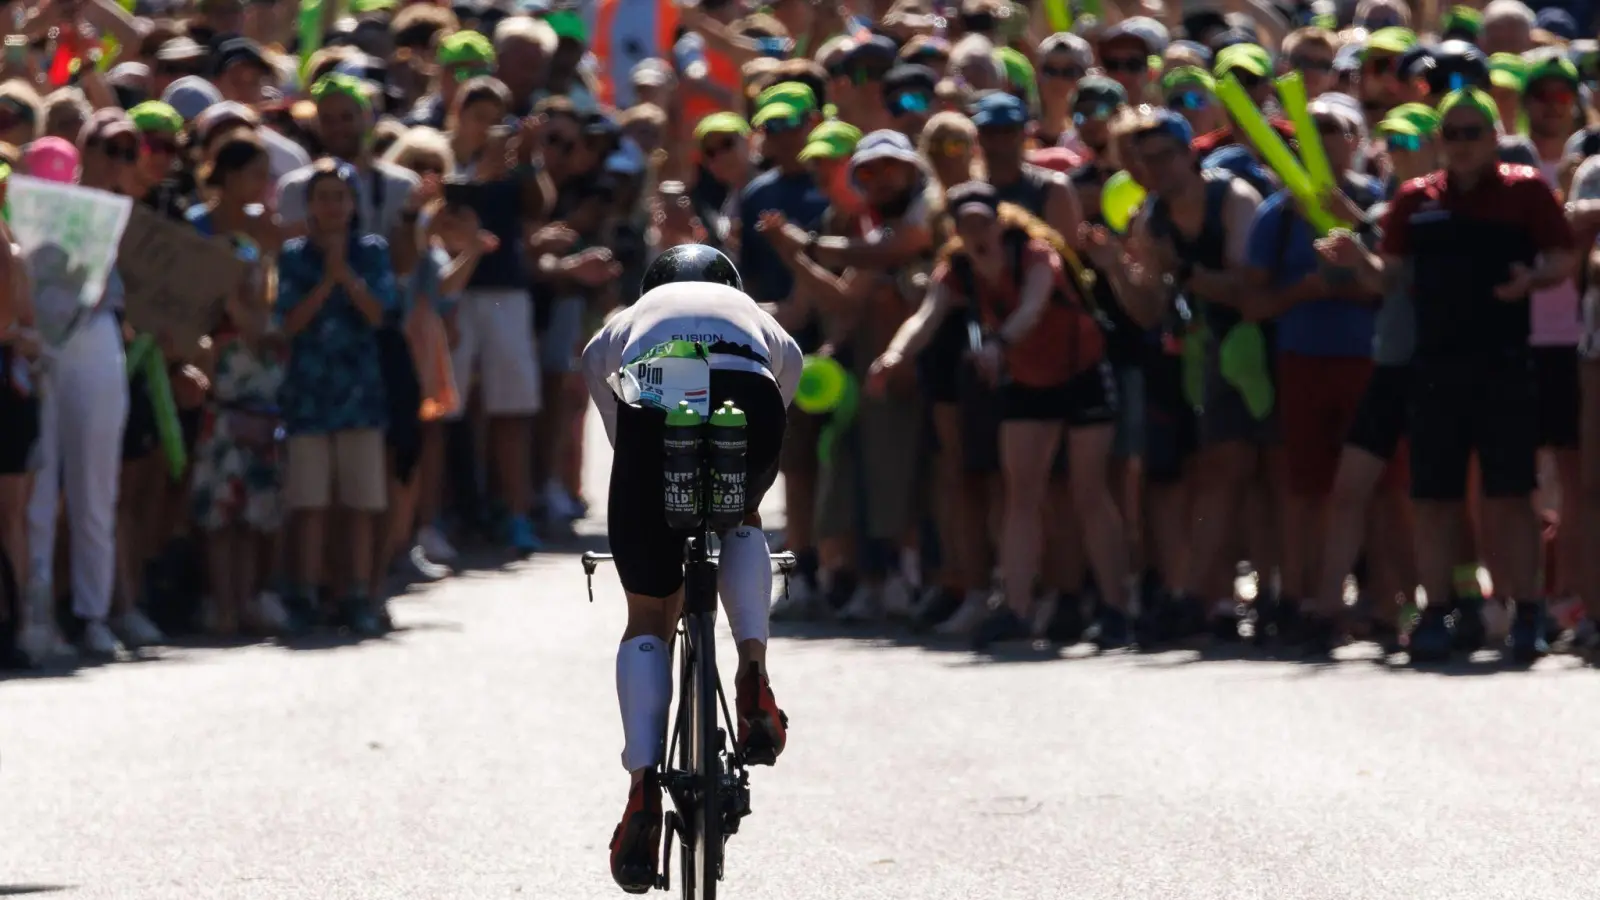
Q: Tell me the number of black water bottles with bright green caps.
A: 2